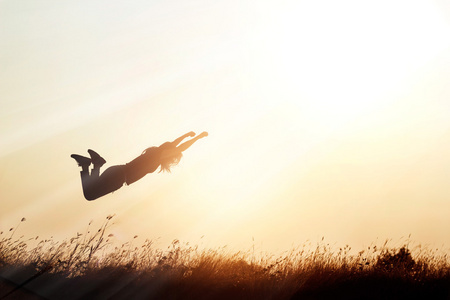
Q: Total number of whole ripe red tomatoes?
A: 0